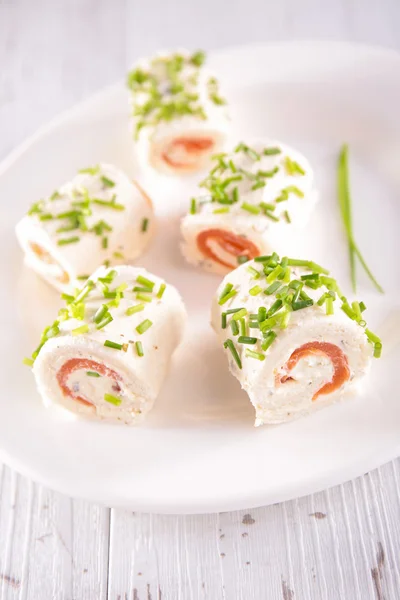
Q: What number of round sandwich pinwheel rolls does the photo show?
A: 5